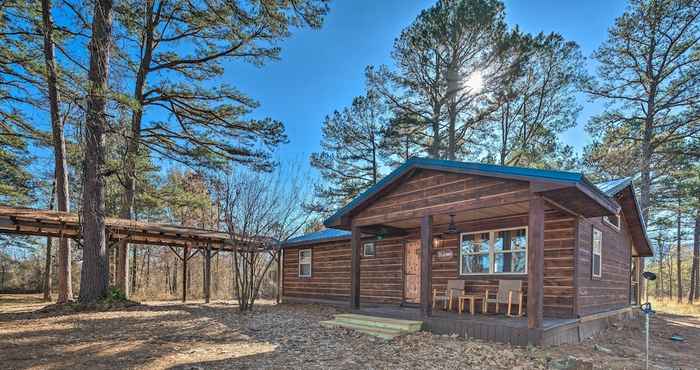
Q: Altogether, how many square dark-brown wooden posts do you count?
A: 3